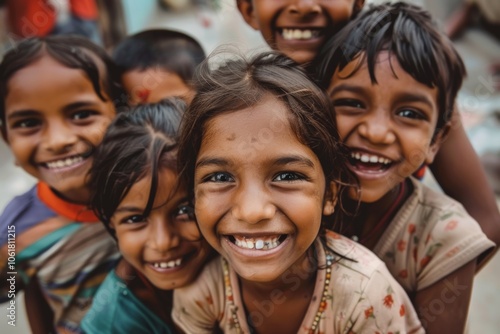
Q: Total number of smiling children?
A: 5